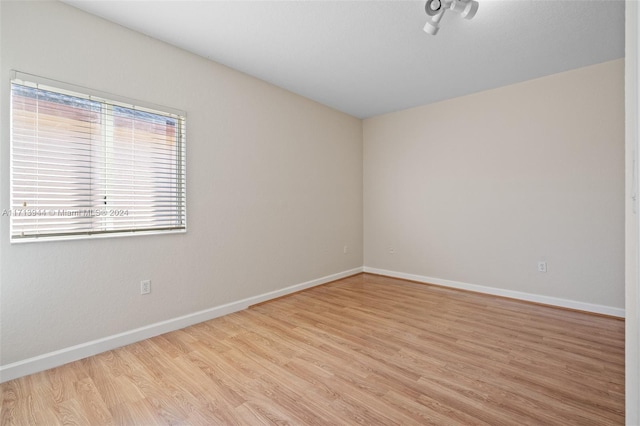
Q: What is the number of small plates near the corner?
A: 2